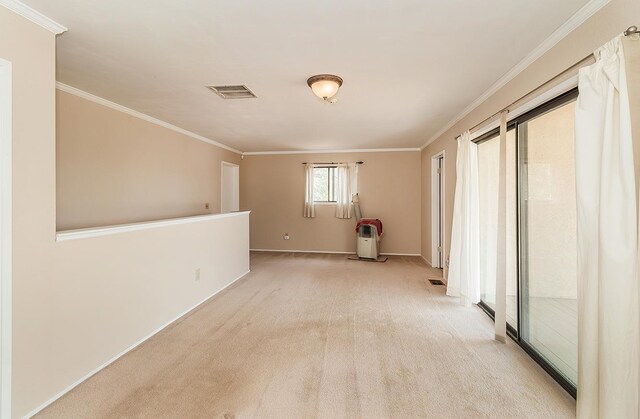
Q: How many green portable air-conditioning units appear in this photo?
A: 0